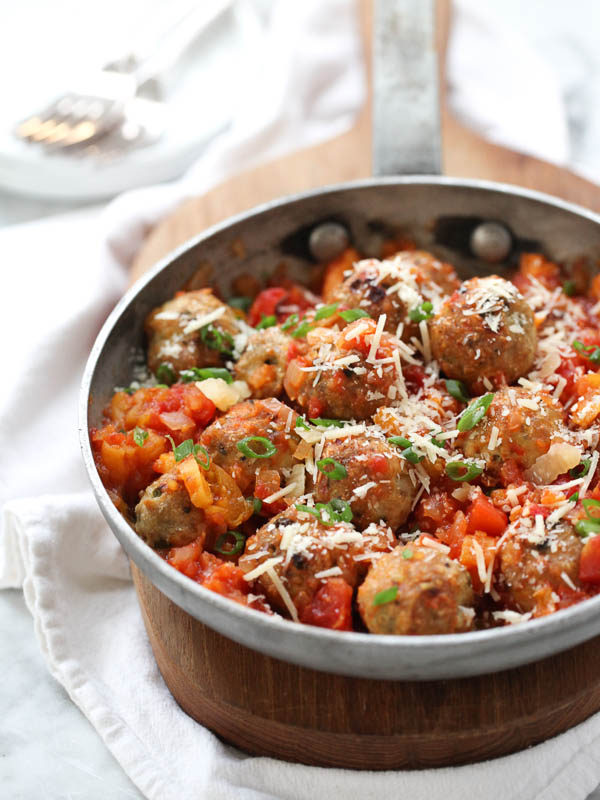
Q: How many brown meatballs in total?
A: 13